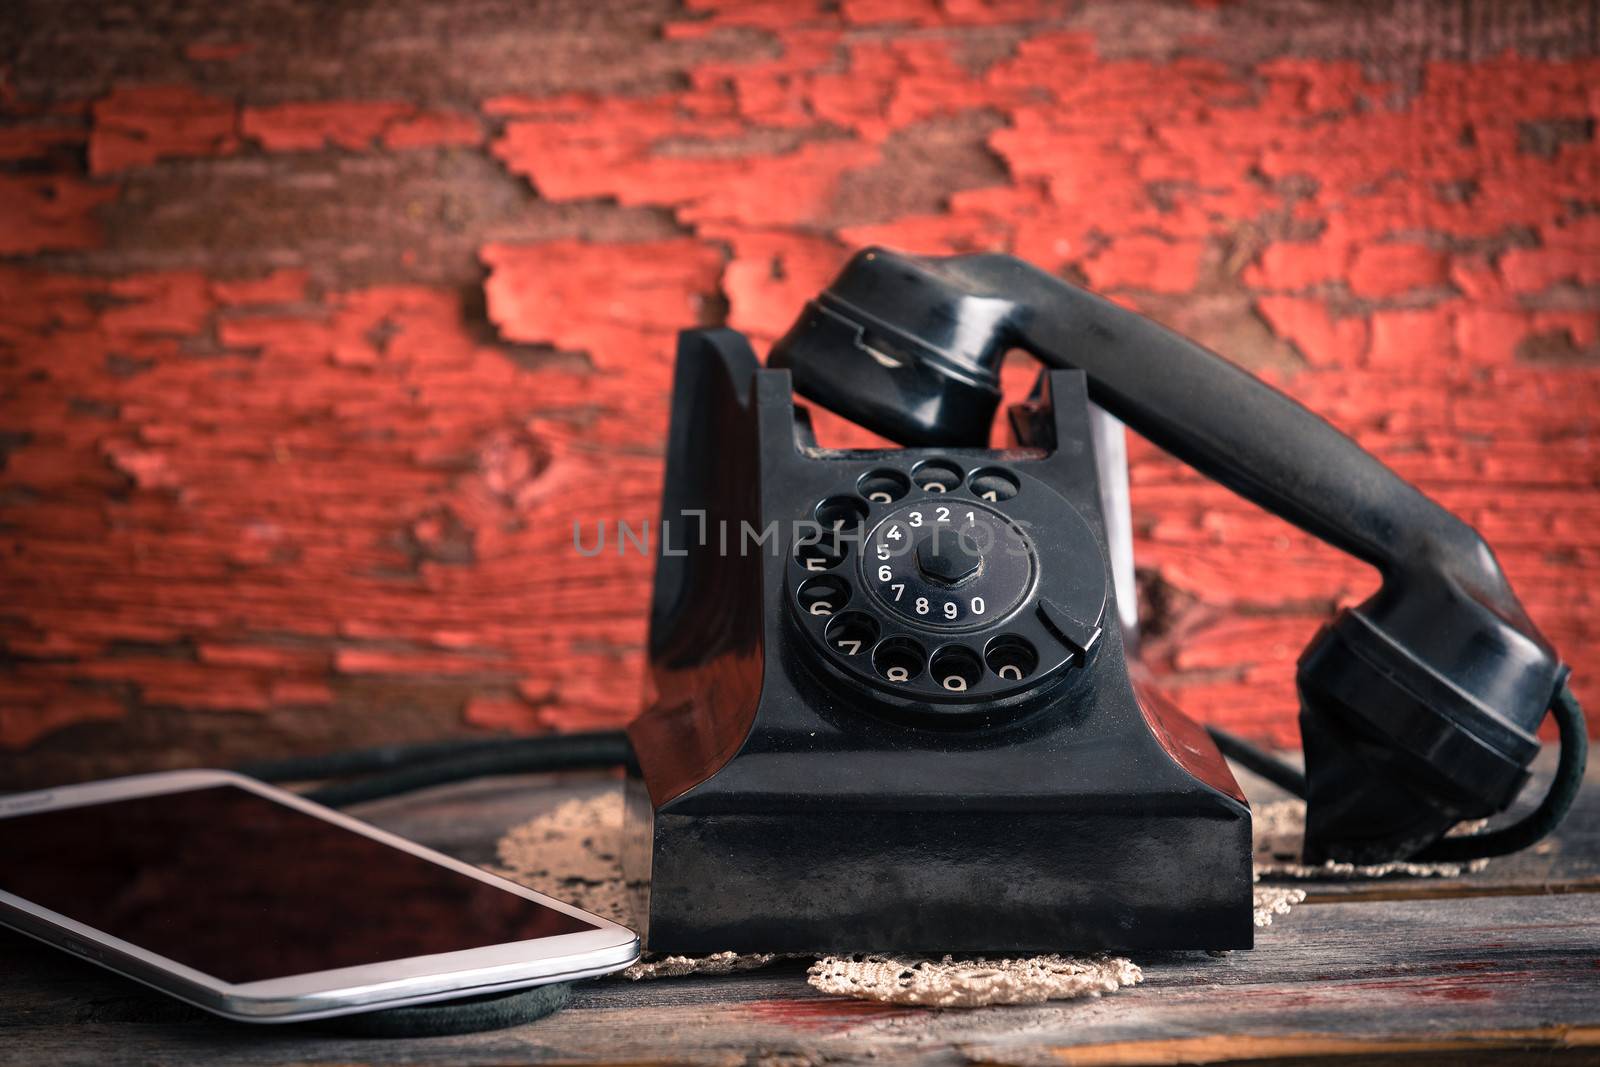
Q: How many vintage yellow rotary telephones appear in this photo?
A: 0